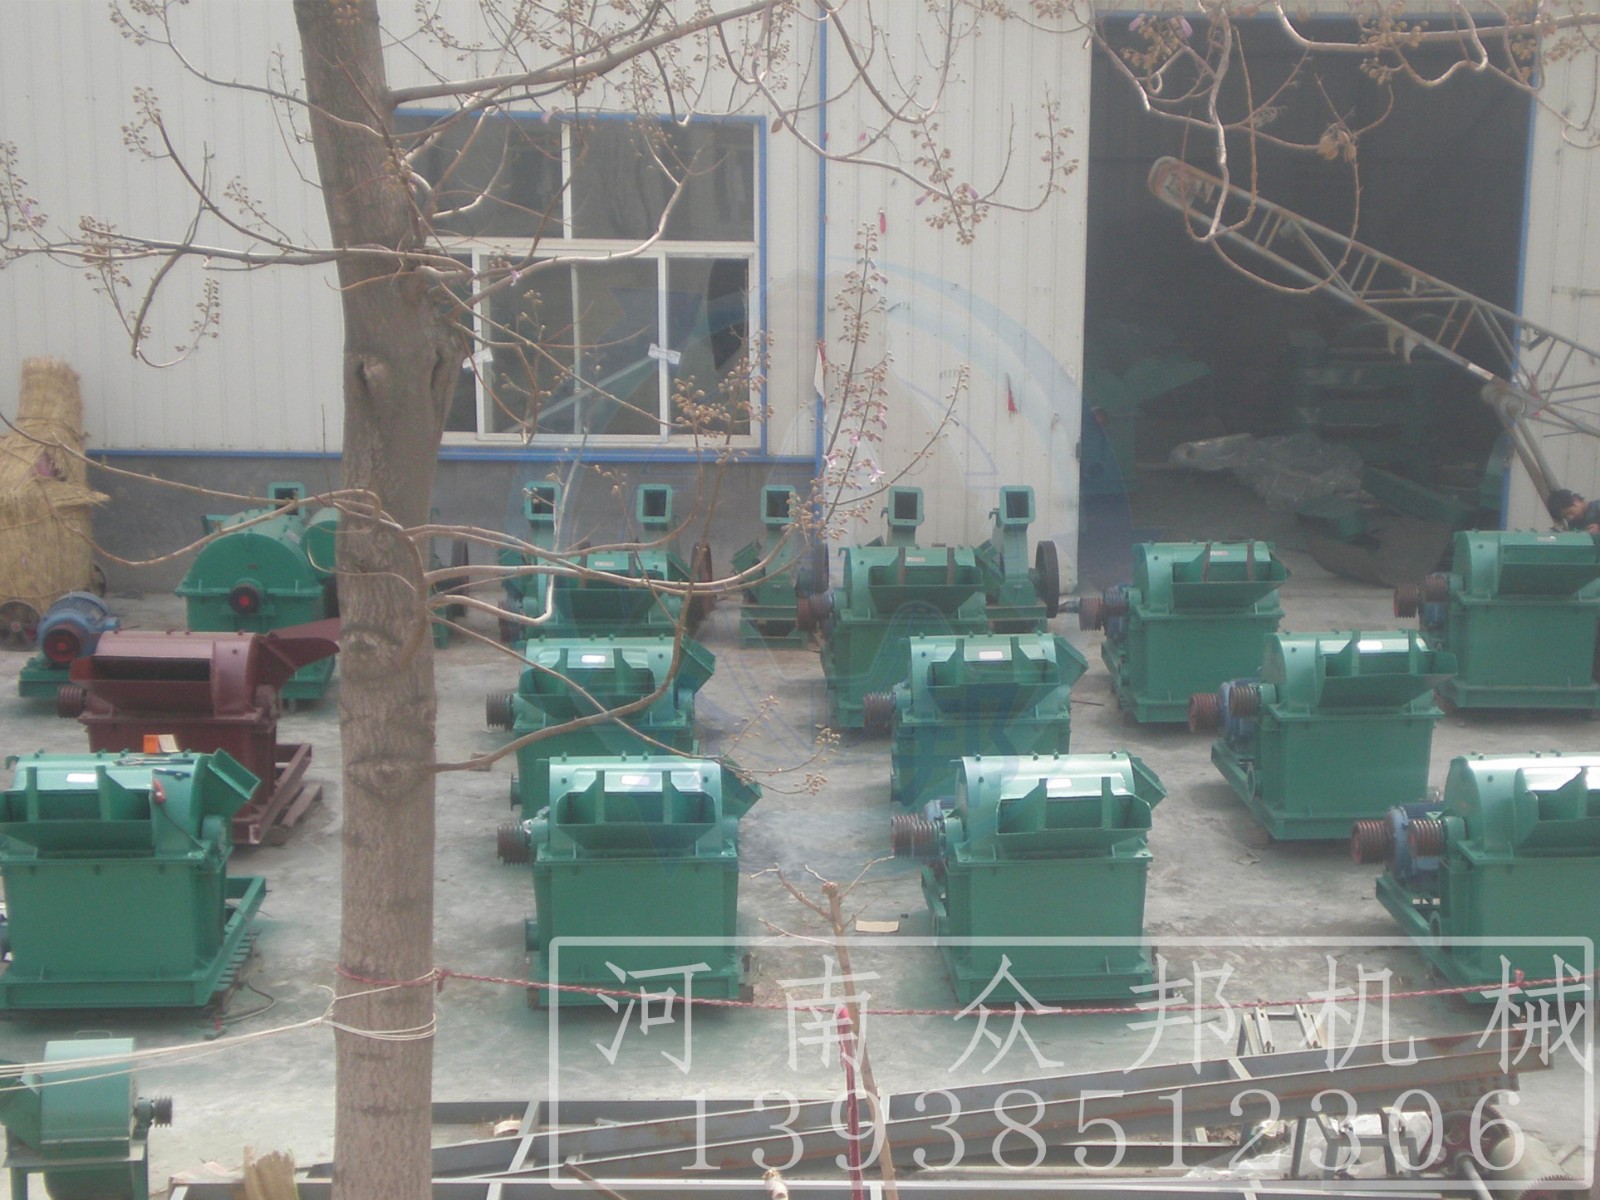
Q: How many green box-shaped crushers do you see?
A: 11